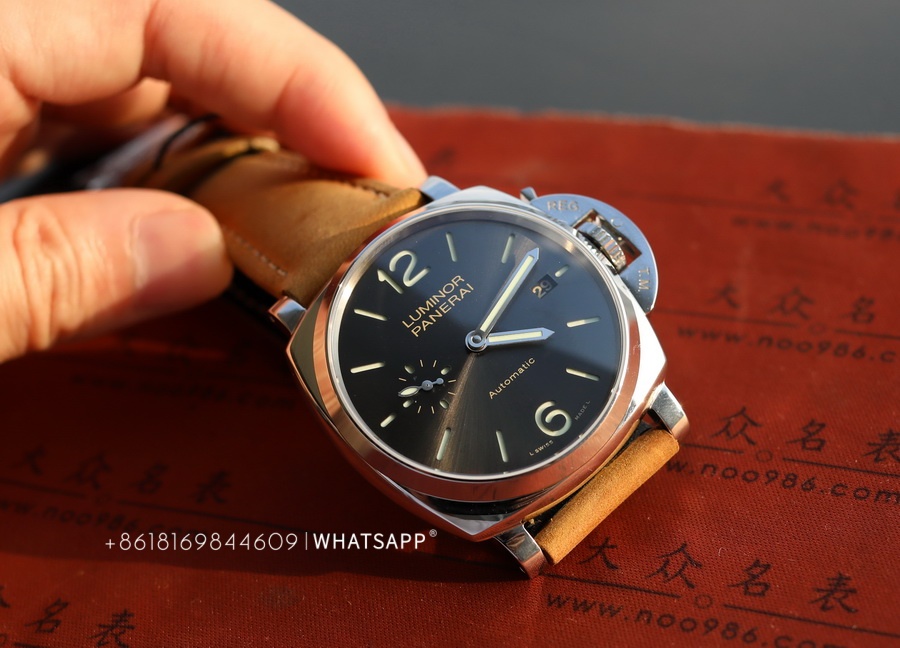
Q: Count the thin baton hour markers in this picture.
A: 10